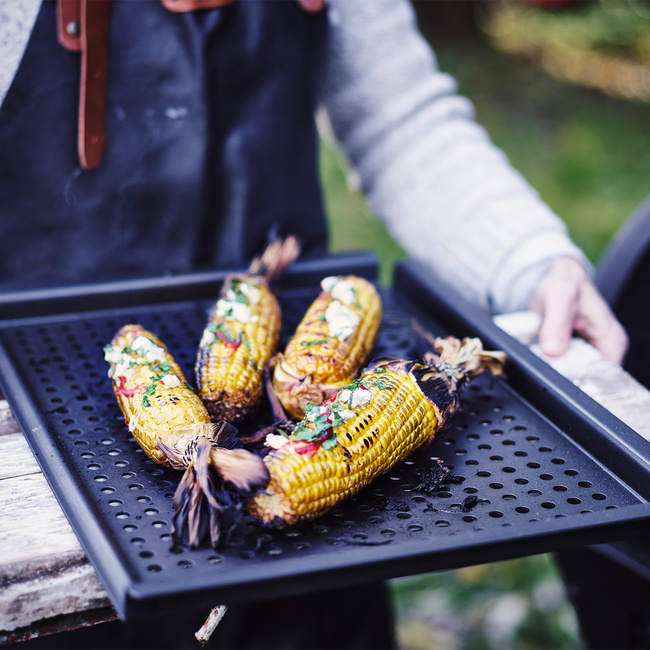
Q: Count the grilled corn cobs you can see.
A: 4